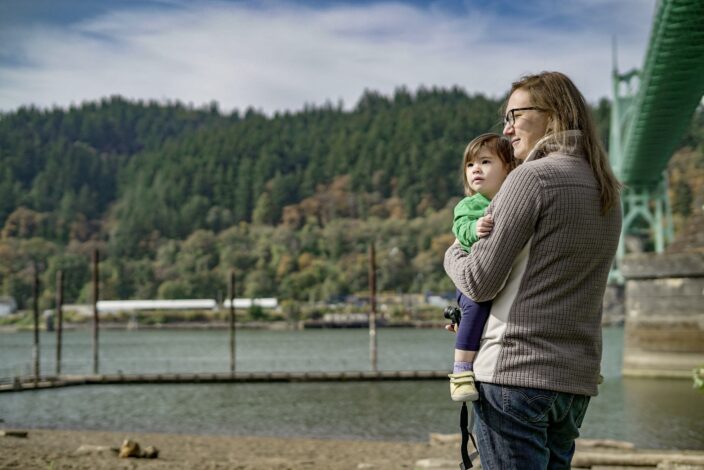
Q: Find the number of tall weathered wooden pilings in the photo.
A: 5